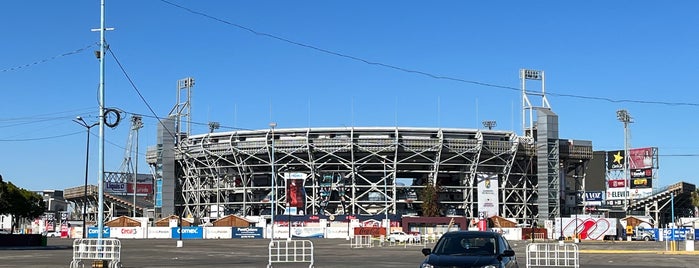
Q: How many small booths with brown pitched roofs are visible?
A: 5